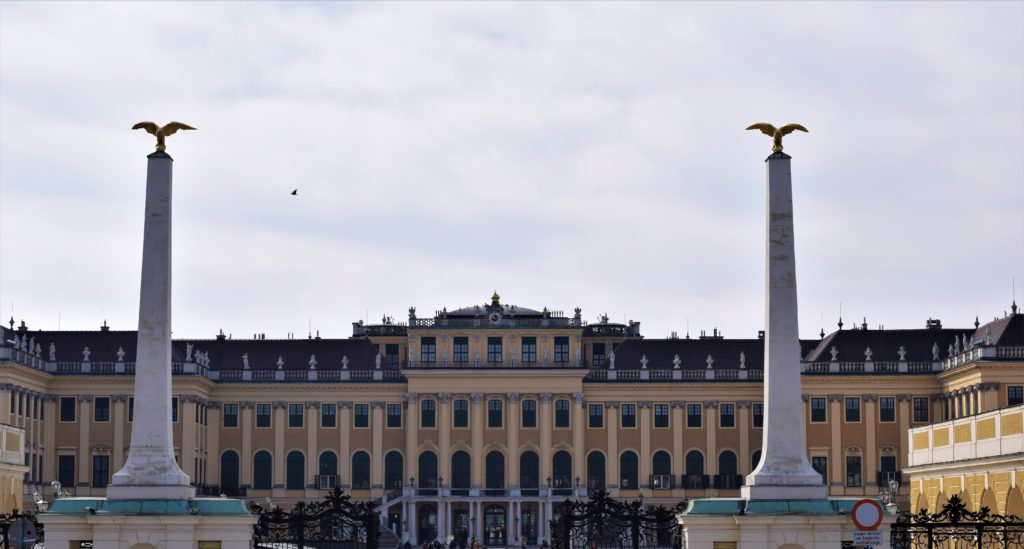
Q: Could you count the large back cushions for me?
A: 0